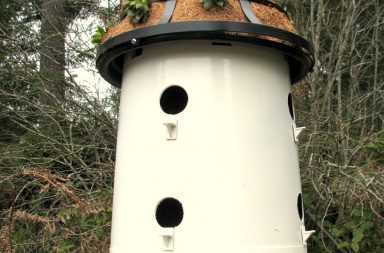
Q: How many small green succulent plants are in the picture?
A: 3